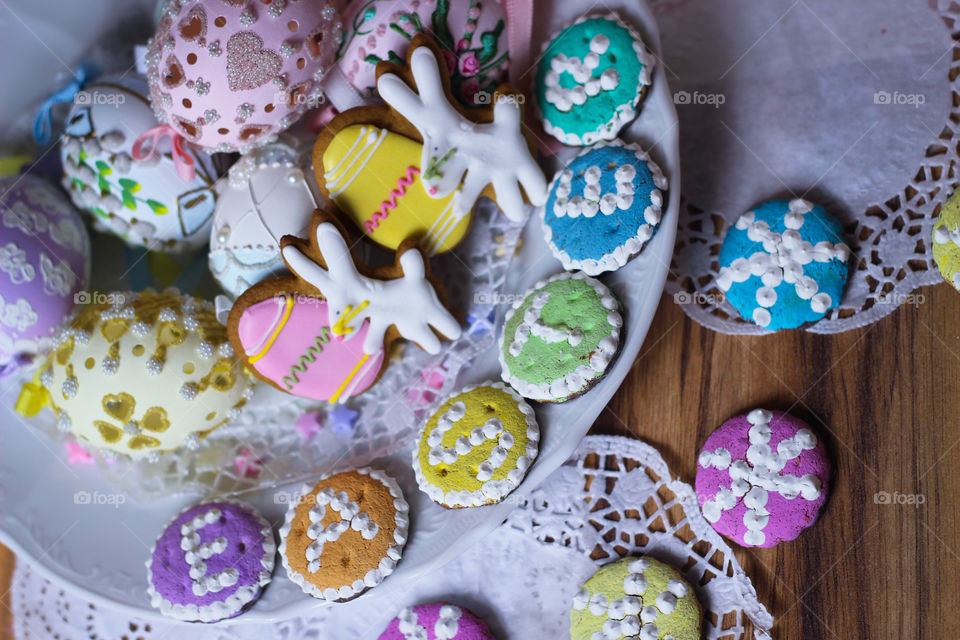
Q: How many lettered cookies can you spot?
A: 6